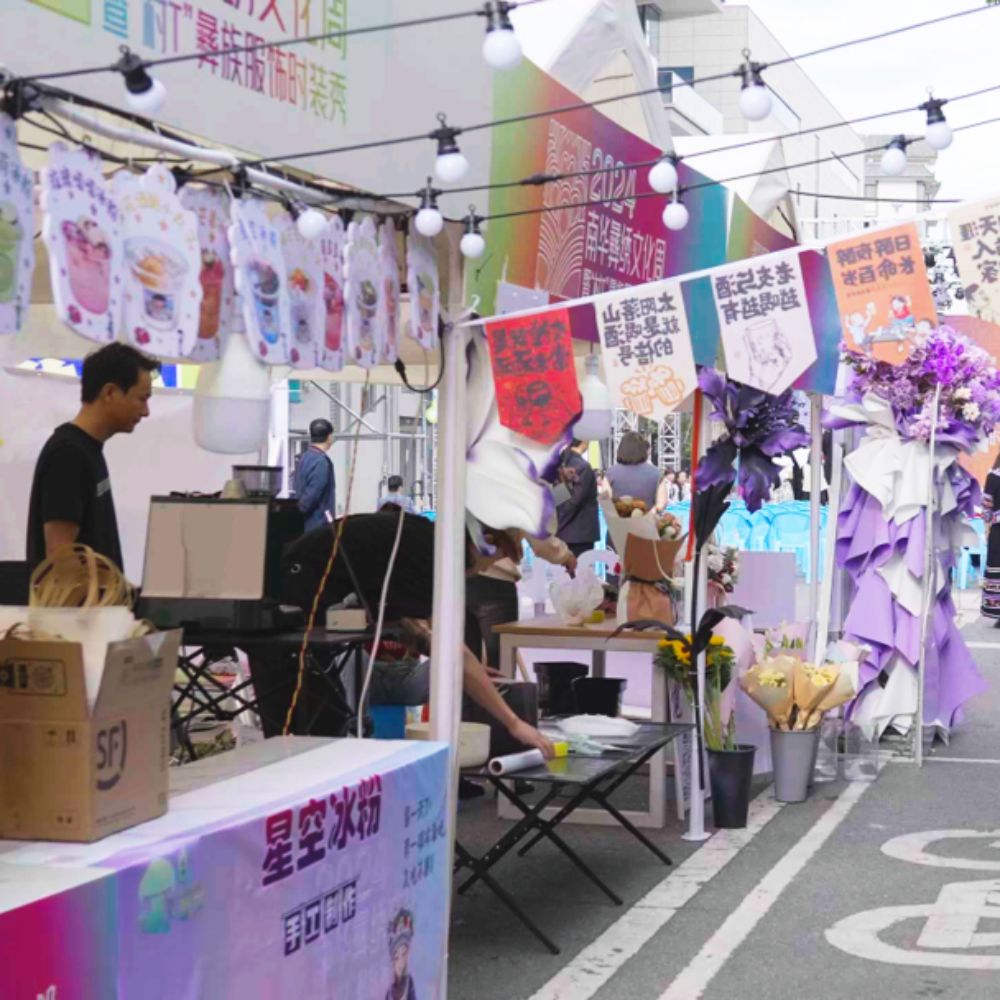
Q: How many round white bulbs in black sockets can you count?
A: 11